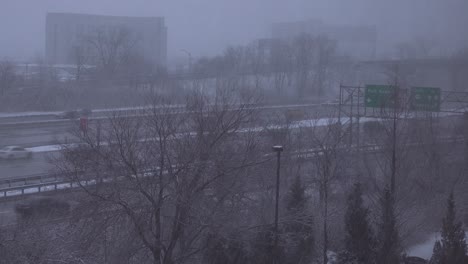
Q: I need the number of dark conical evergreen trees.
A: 4